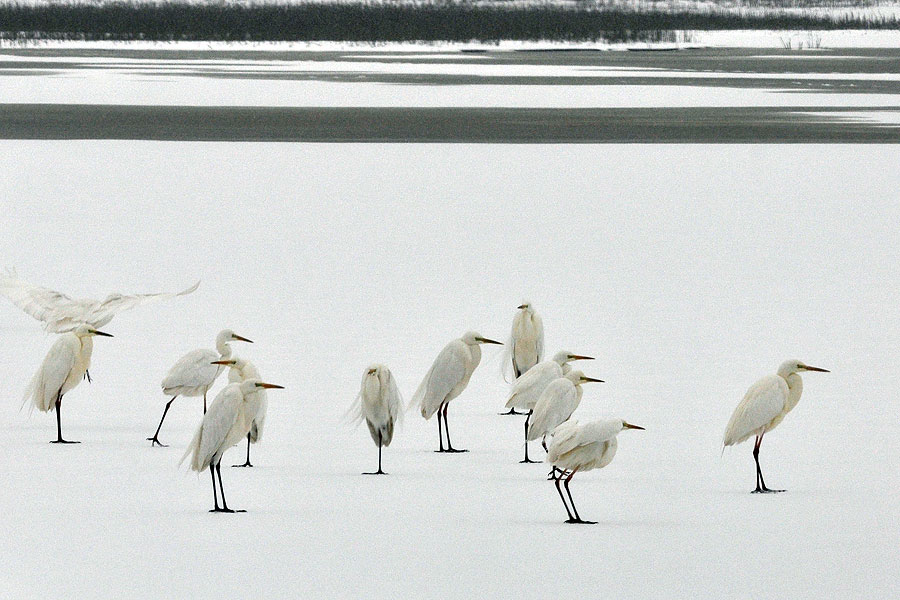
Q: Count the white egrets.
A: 12